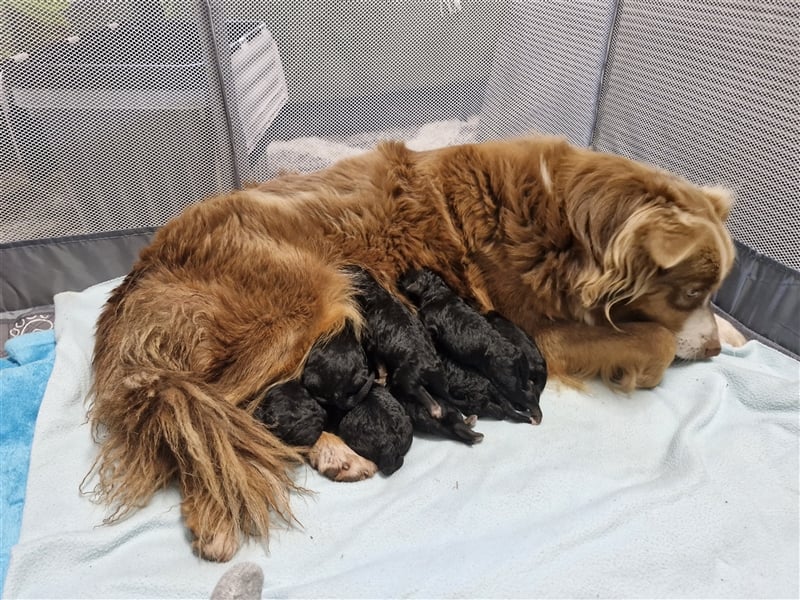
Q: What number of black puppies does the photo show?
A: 8